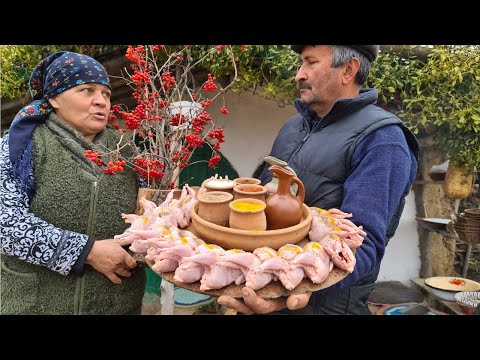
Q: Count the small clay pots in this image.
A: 5